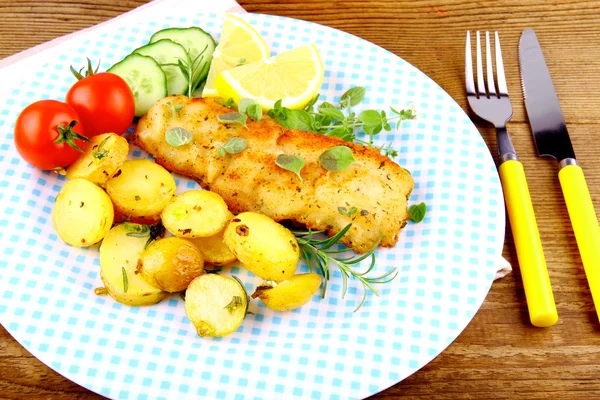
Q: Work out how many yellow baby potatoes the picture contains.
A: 10